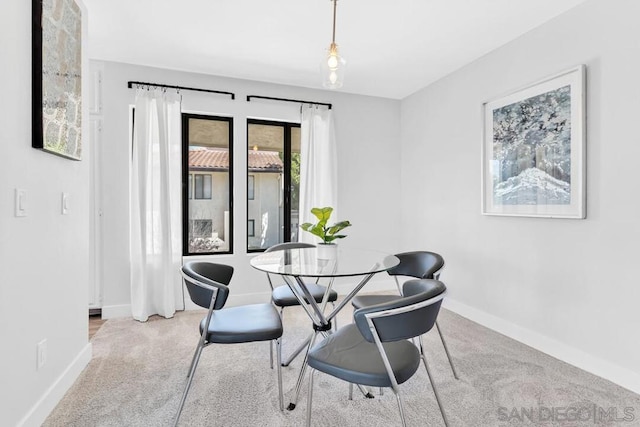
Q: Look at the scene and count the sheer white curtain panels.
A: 2